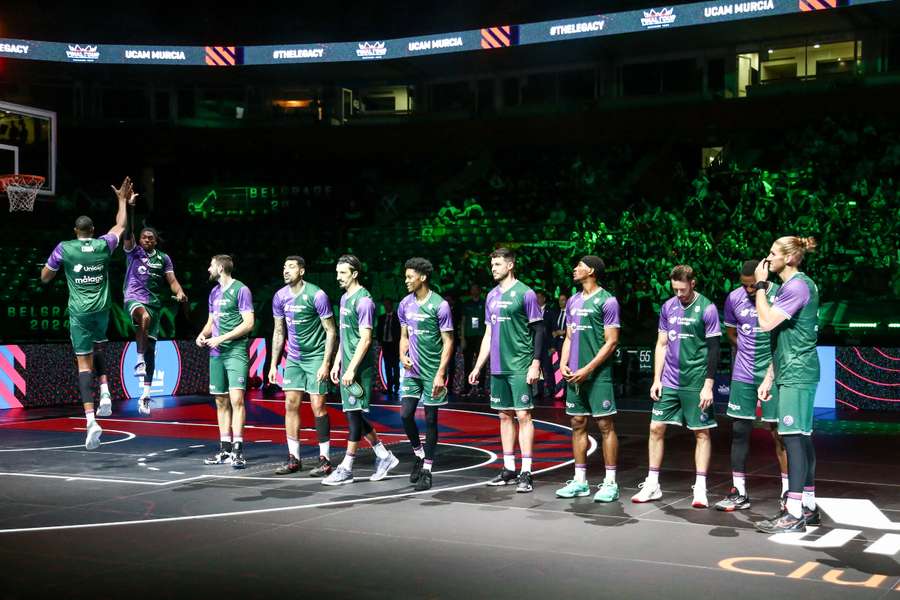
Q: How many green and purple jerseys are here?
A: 11